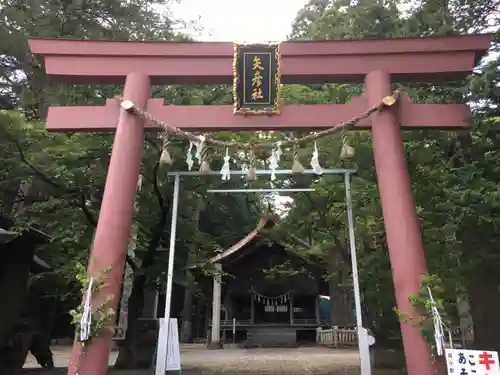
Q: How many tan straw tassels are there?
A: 5